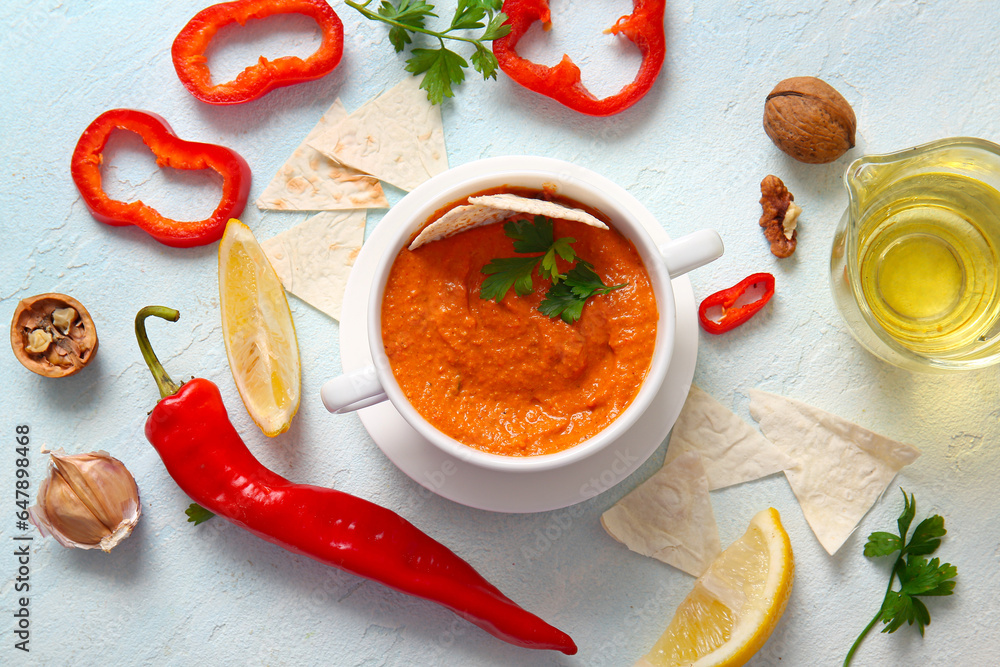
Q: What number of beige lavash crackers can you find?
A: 8